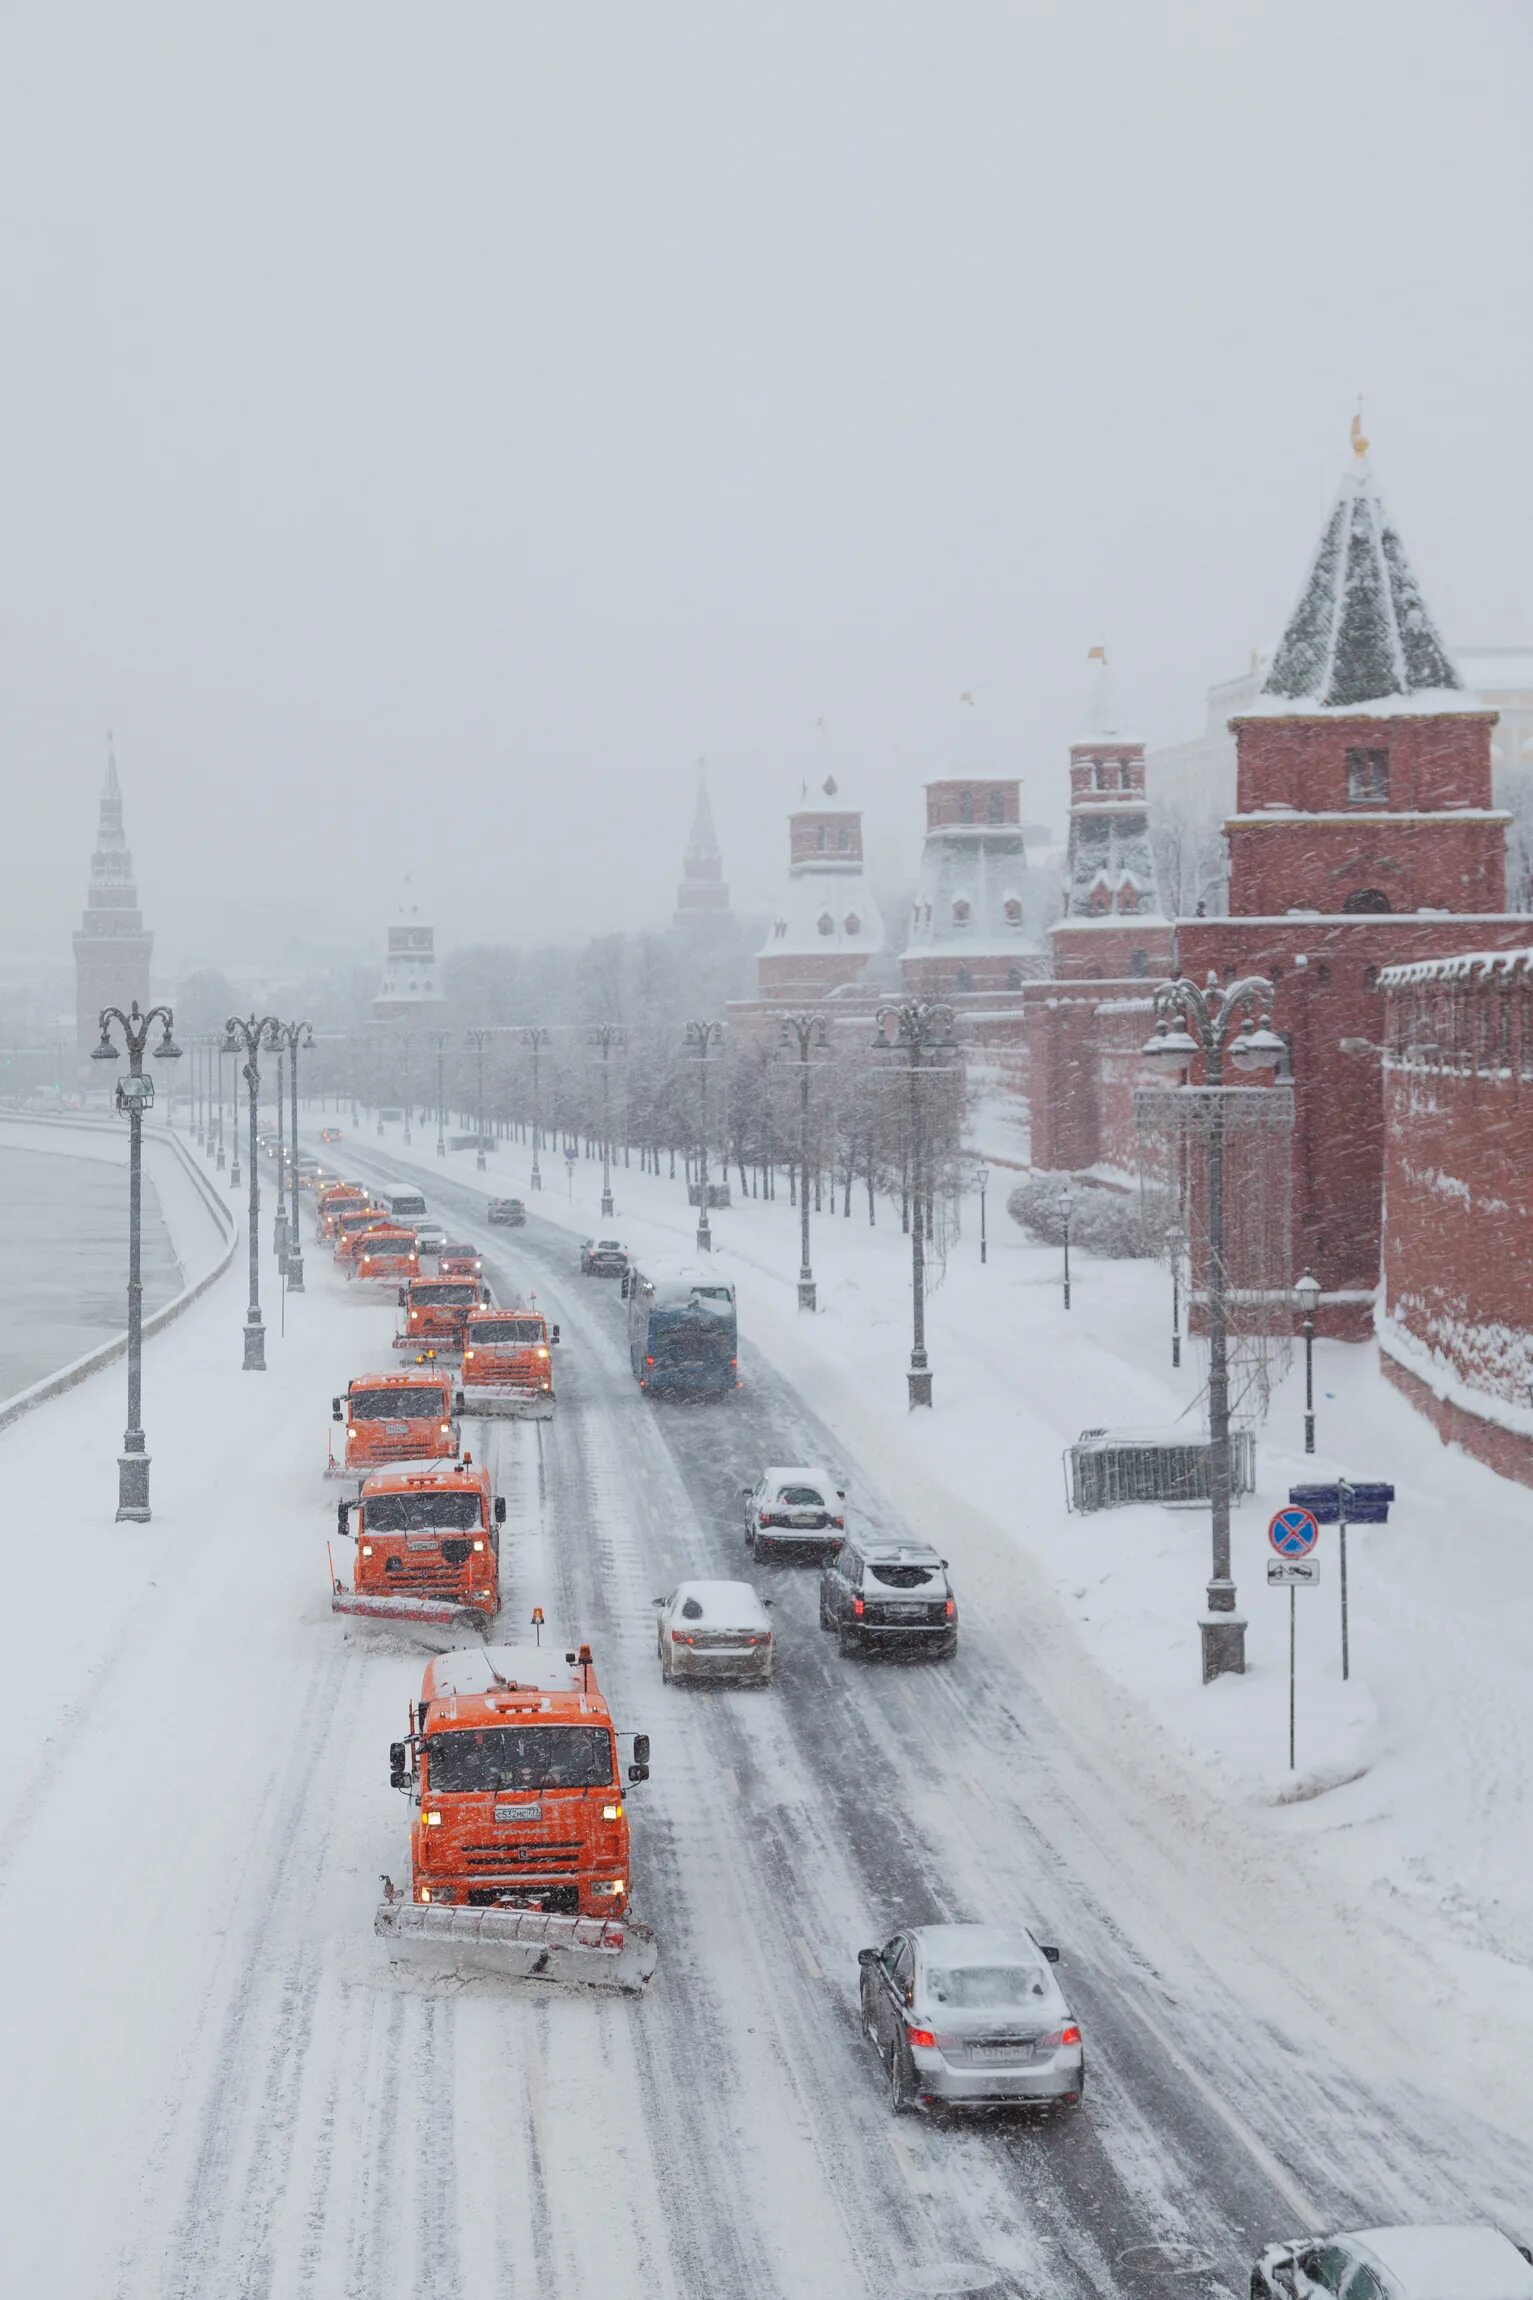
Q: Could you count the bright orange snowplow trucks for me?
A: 8